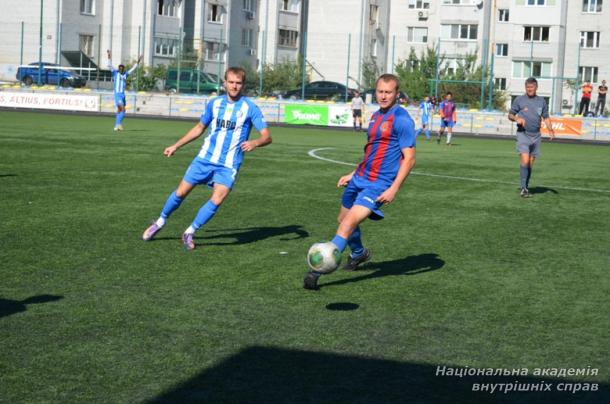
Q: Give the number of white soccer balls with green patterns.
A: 1